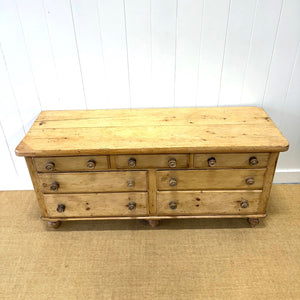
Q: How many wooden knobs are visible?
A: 14